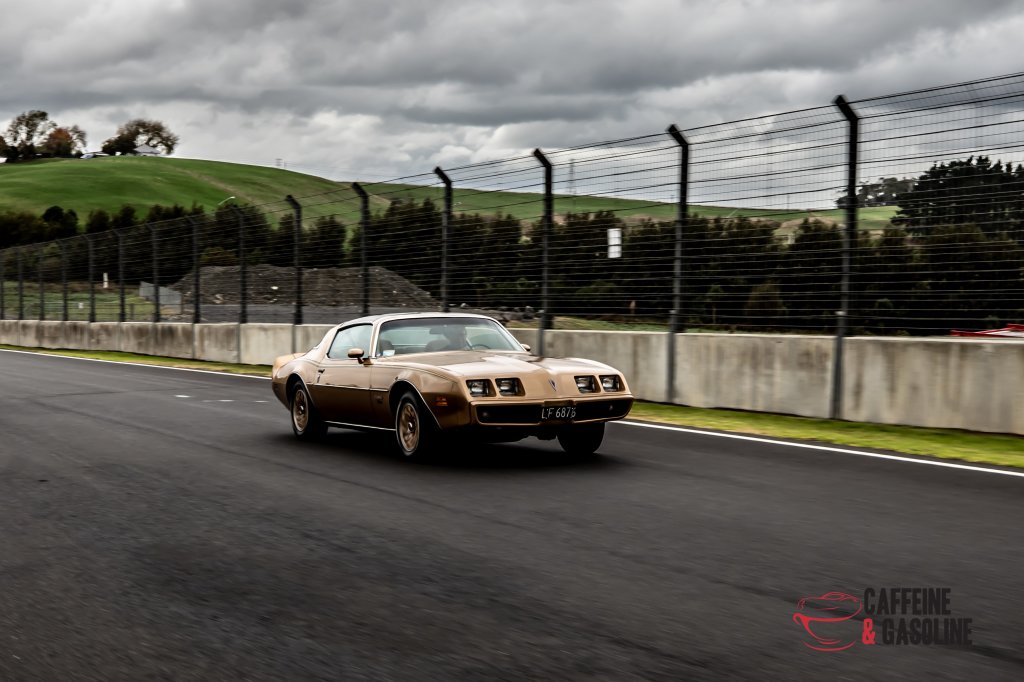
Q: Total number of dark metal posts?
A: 15